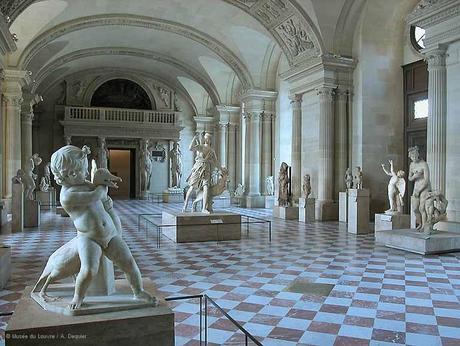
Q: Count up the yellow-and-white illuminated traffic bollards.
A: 0